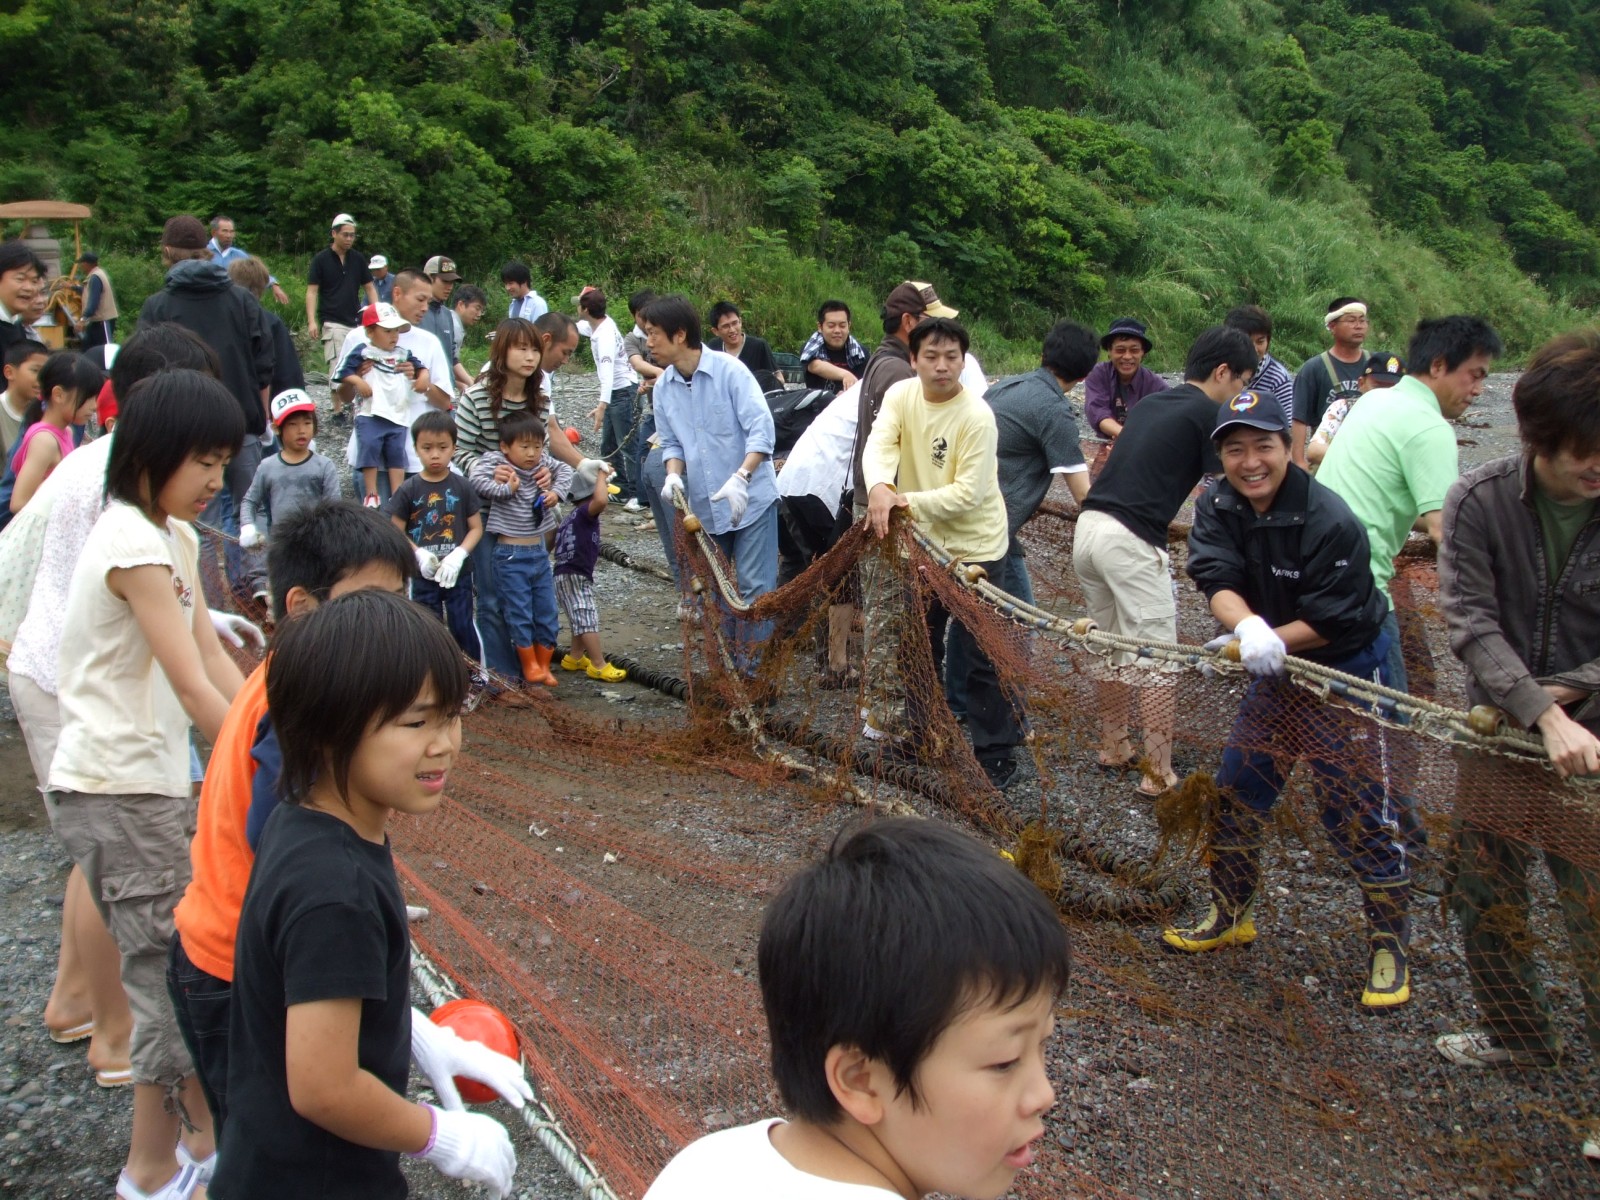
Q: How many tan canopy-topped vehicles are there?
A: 1